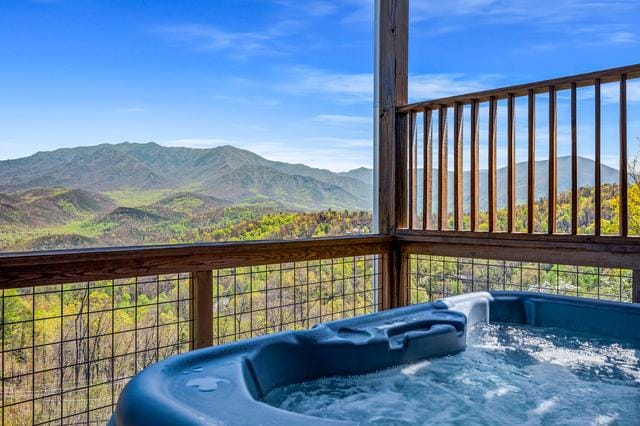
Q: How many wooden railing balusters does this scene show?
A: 12